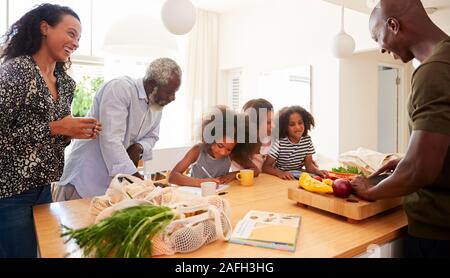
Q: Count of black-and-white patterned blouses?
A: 1